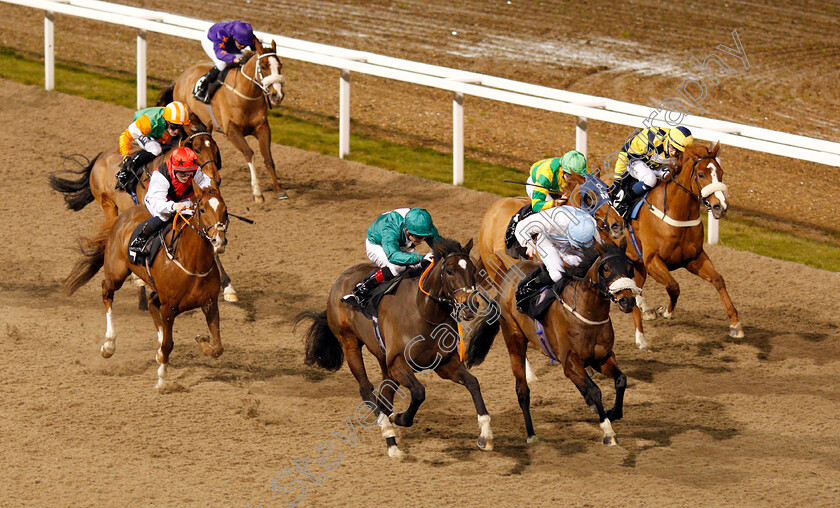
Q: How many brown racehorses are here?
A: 7